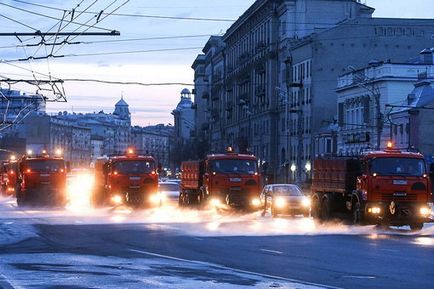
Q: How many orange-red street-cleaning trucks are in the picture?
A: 5